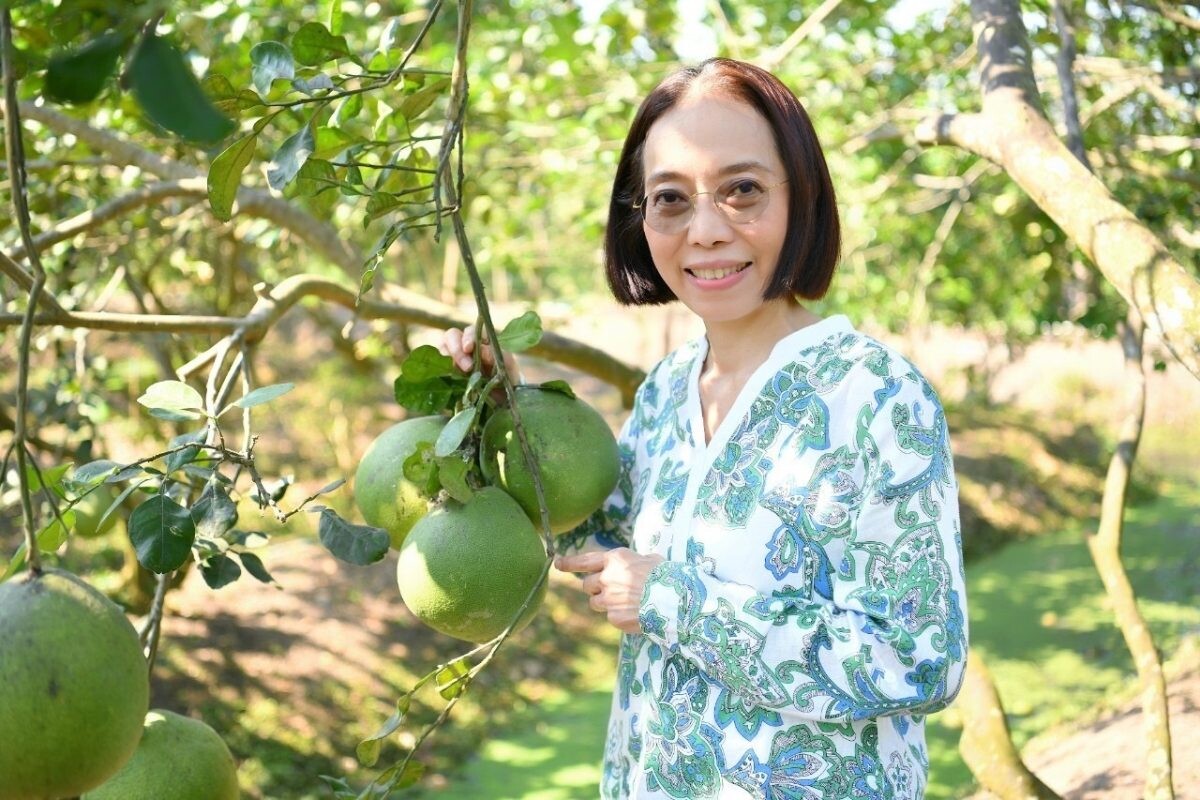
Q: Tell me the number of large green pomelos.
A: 5